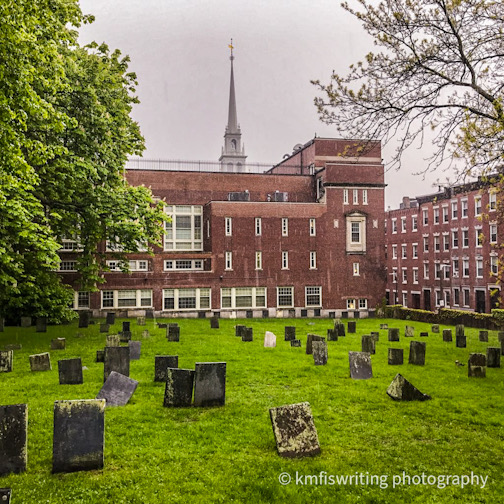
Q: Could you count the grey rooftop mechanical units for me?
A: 2